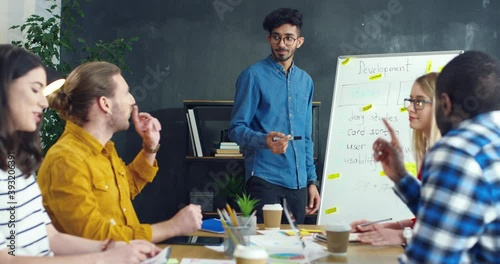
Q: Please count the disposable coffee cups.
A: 3